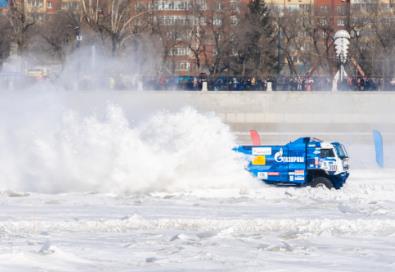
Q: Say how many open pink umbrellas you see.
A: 0